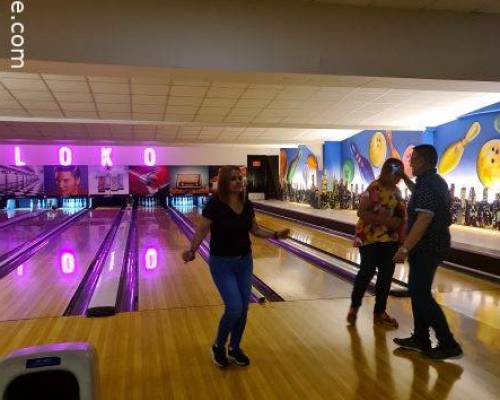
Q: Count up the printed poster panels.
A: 6